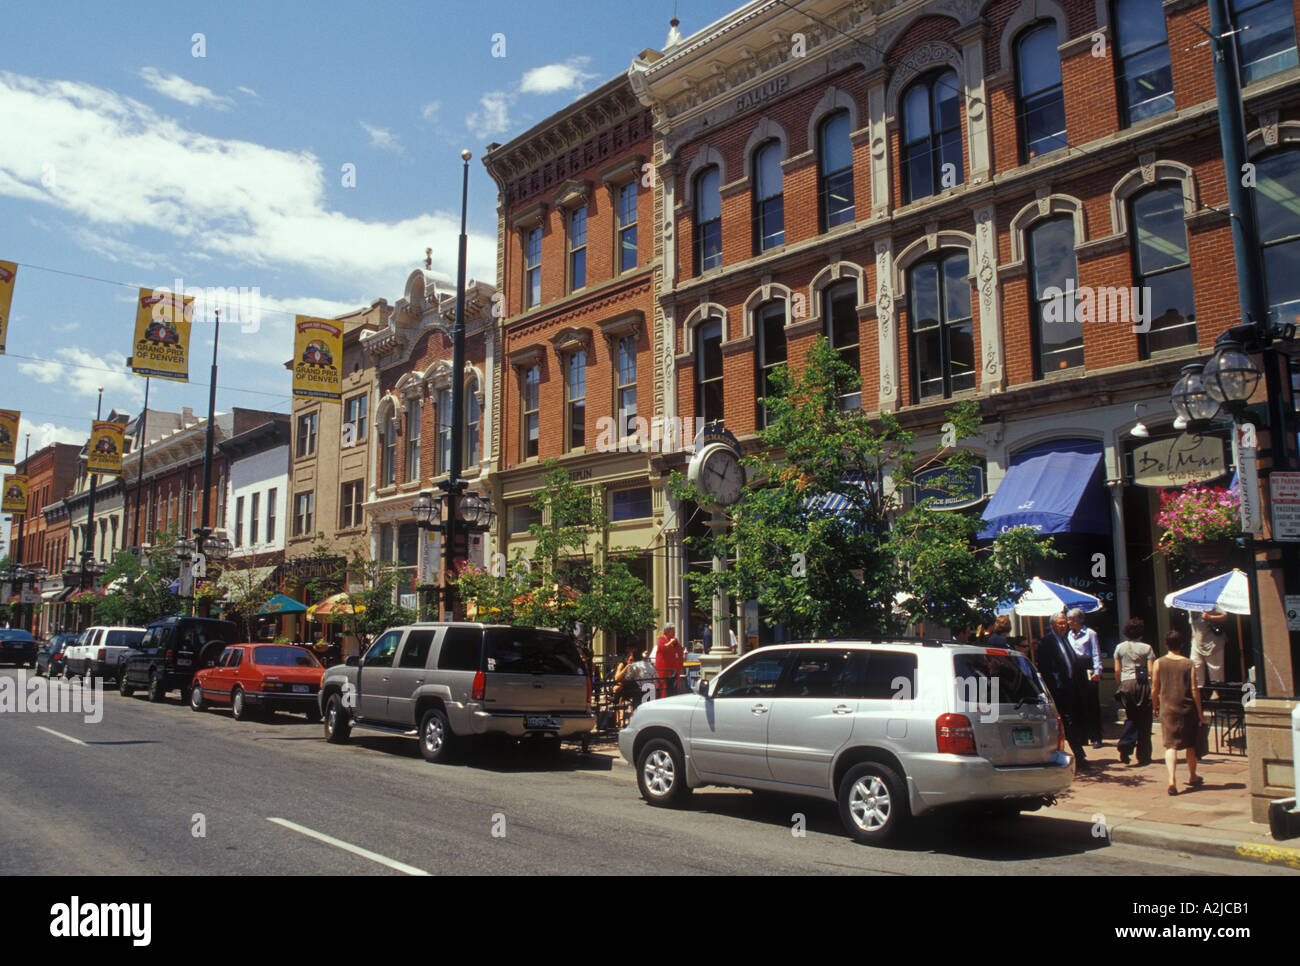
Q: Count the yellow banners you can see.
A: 6